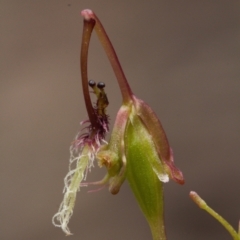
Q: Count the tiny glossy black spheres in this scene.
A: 2